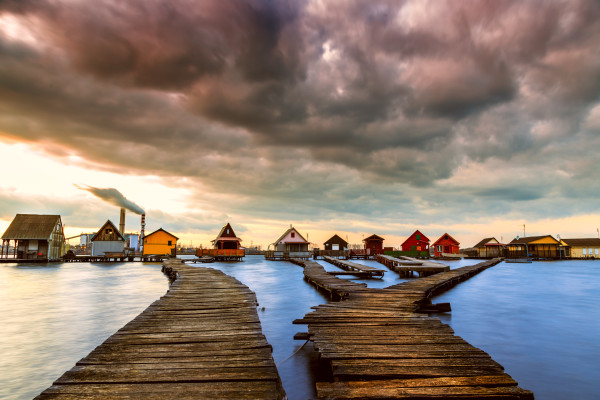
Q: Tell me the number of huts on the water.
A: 12